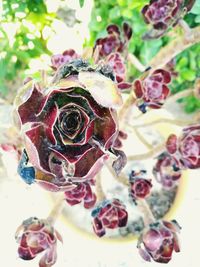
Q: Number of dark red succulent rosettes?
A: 13